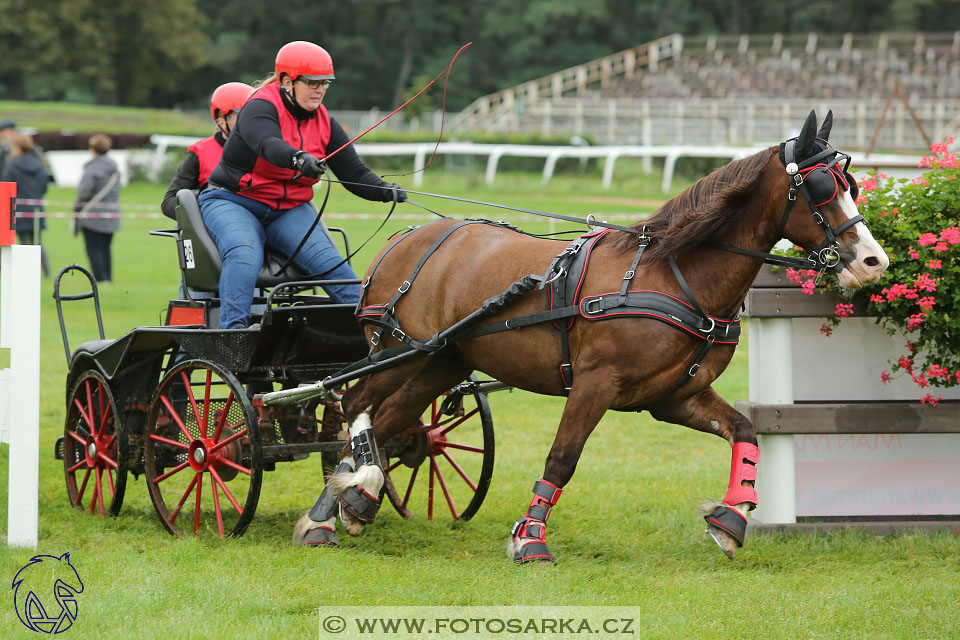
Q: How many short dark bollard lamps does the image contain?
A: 0